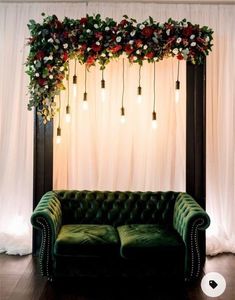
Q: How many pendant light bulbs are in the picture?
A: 9